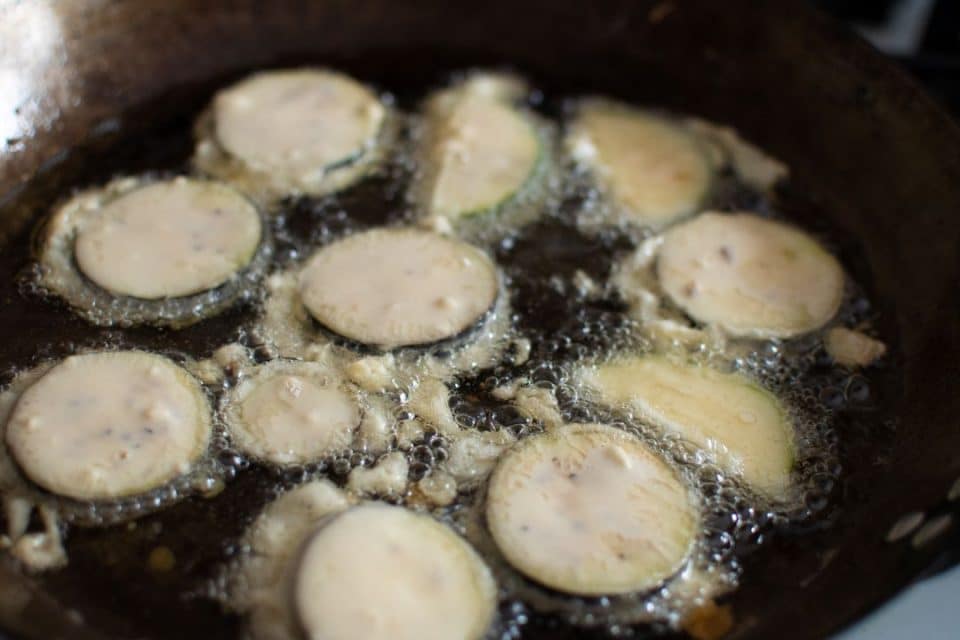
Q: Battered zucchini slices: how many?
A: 11